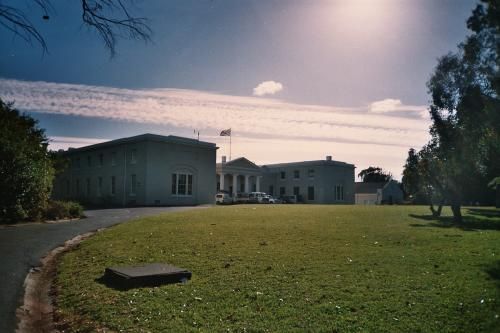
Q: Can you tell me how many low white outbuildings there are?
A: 1